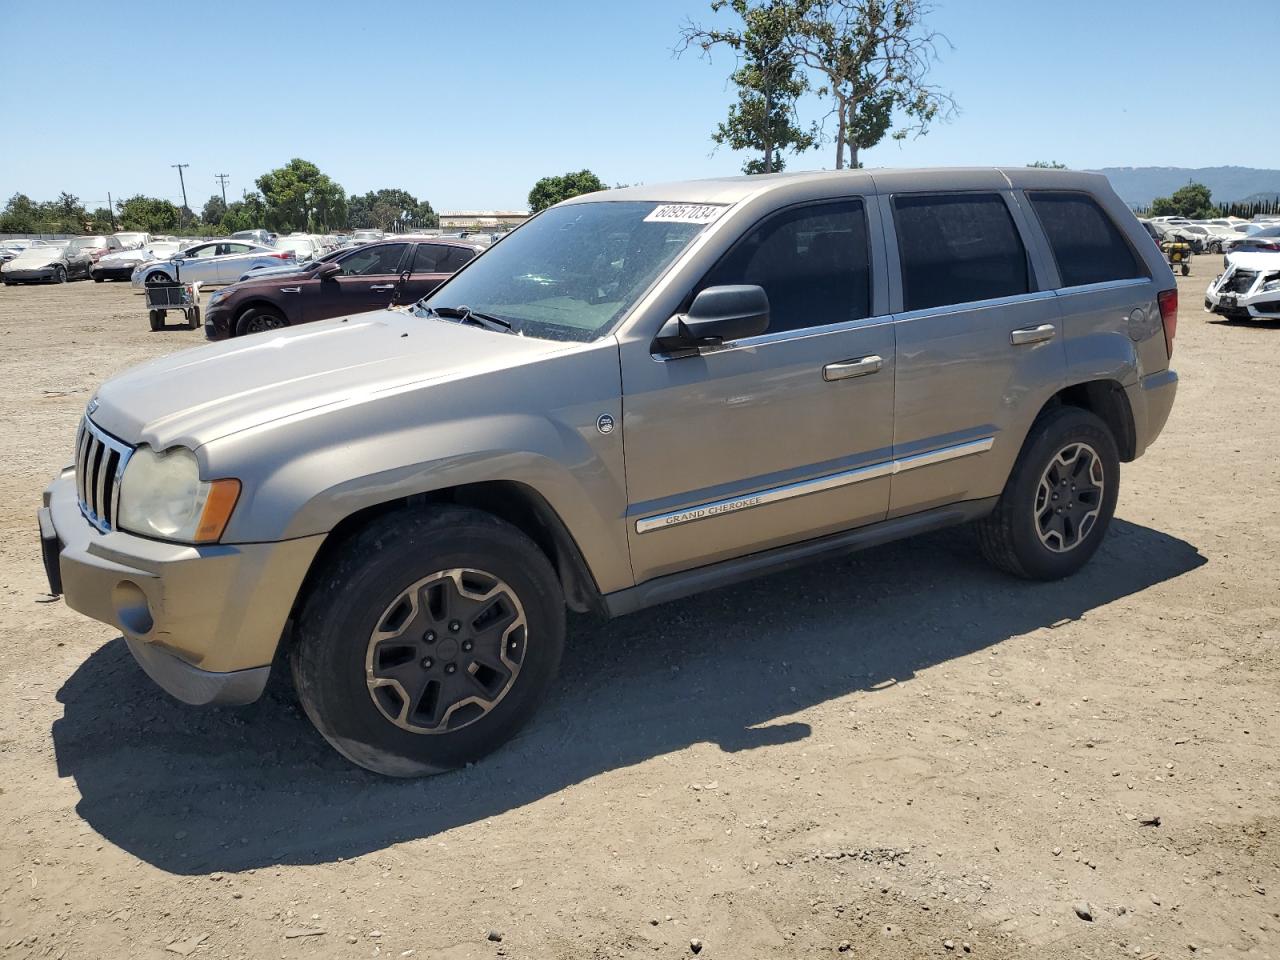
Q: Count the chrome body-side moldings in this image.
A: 2